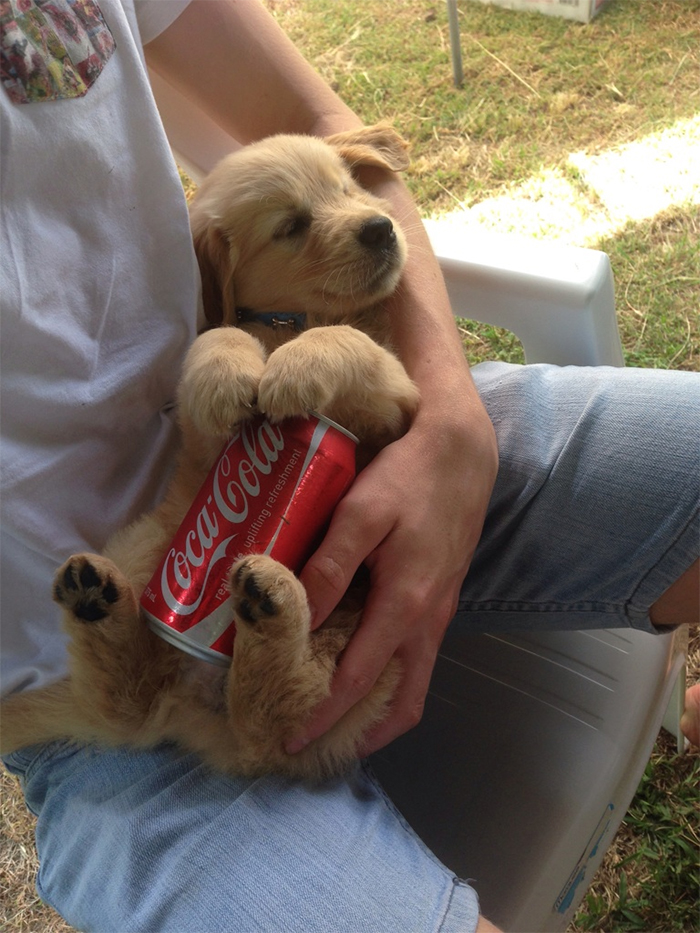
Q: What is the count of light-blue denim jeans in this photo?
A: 1